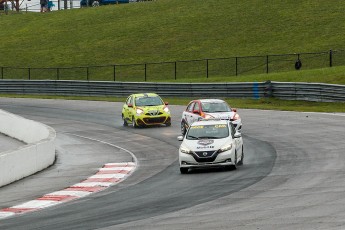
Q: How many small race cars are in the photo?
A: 3